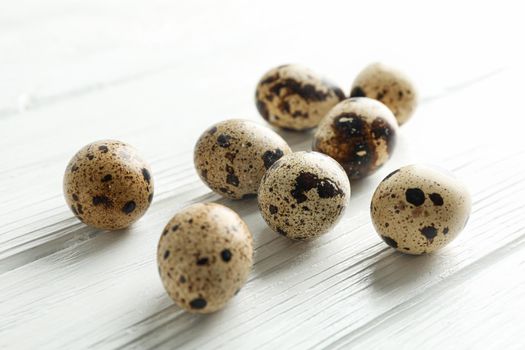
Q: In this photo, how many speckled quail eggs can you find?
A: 8